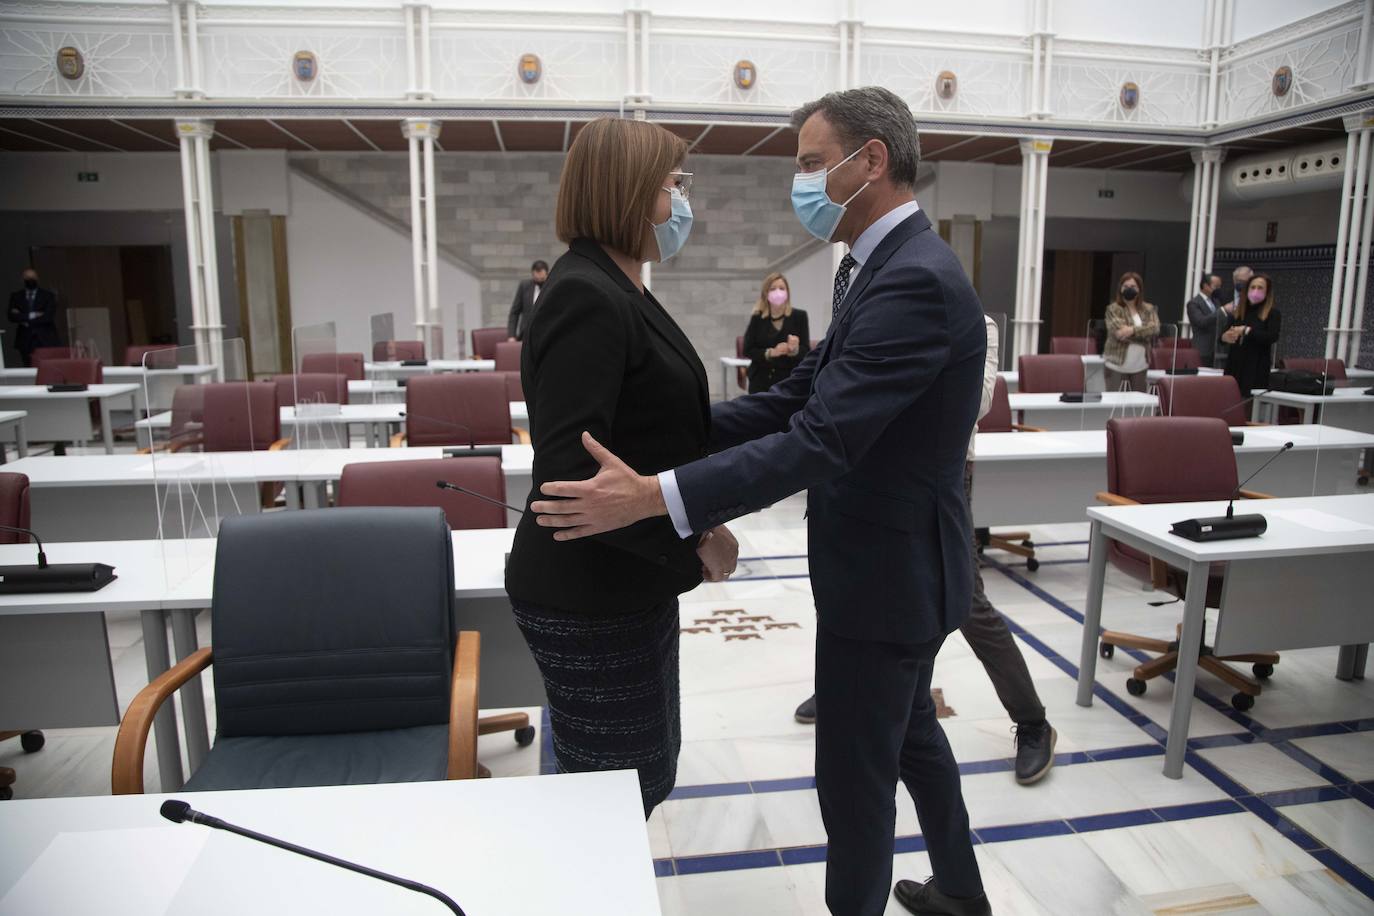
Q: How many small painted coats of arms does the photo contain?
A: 7